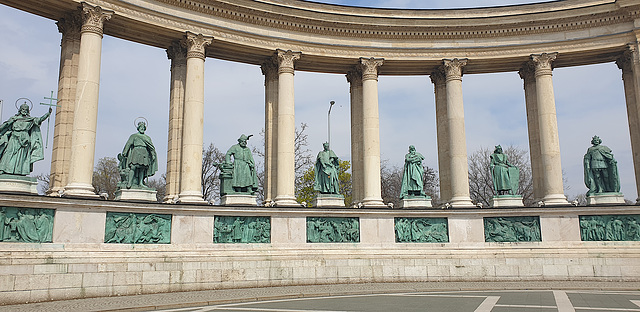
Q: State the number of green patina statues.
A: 7